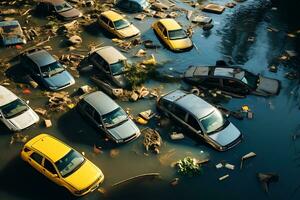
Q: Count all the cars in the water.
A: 12